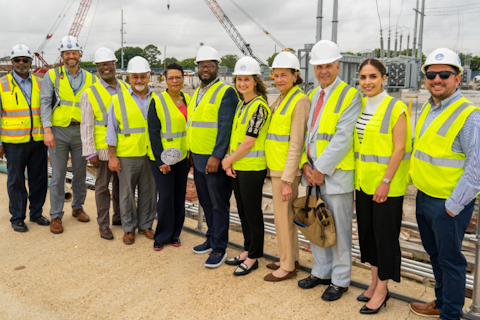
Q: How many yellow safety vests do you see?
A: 11